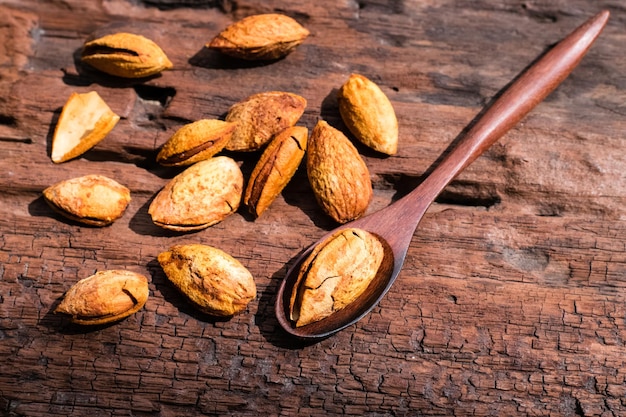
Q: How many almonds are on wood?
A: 12